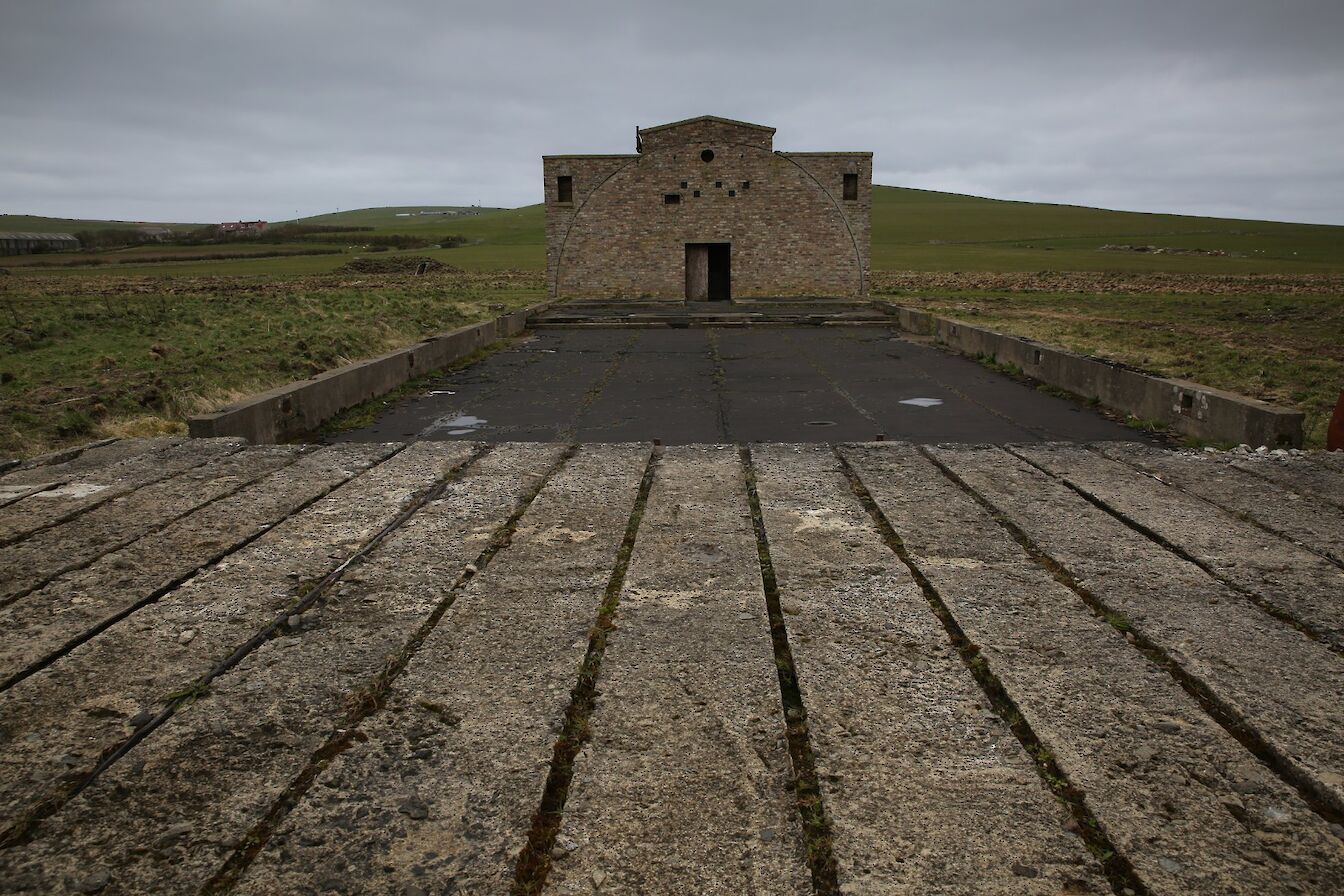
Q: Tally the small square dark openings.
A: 5